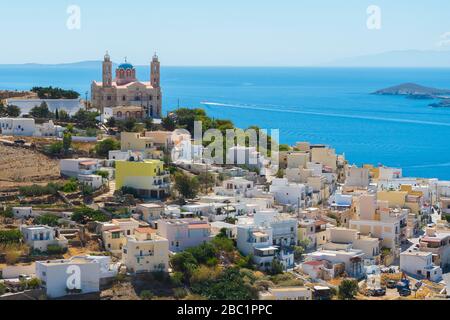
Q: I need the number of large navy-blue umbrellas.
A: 0